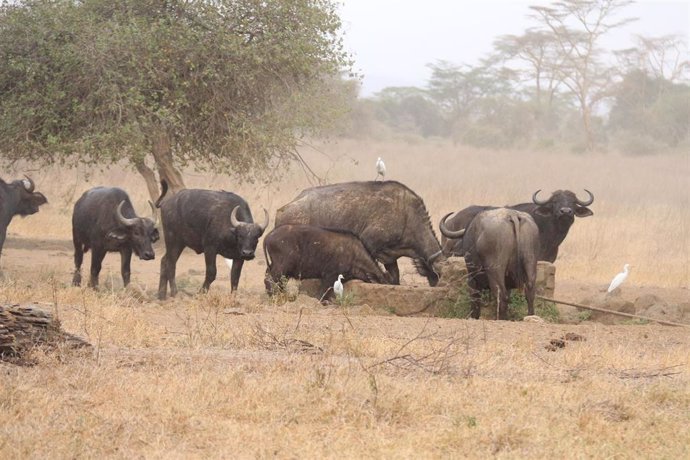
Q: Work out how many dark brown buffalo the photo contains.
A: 7